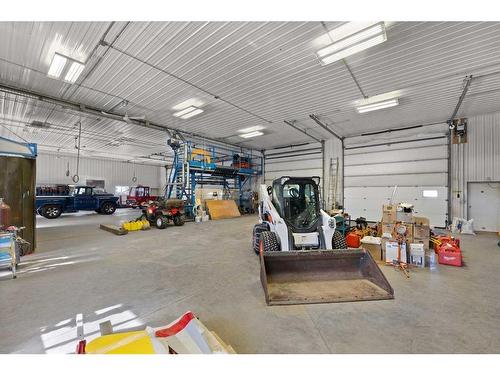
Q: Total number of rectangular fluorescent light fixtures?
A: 5